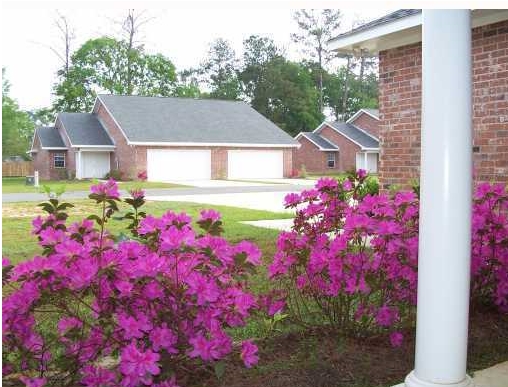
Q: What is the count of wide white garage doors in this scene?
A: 2